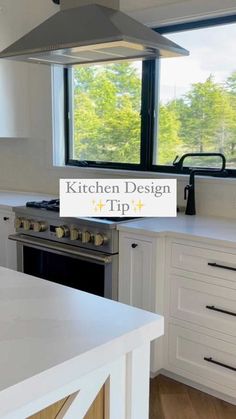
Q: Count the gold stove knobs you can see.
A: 7